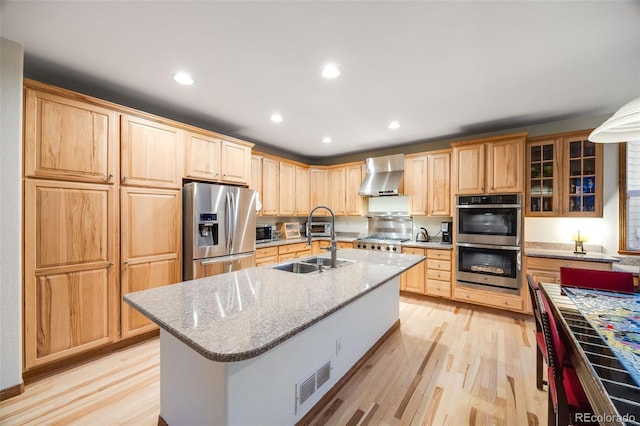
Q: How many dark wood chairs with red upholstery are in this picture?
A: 3